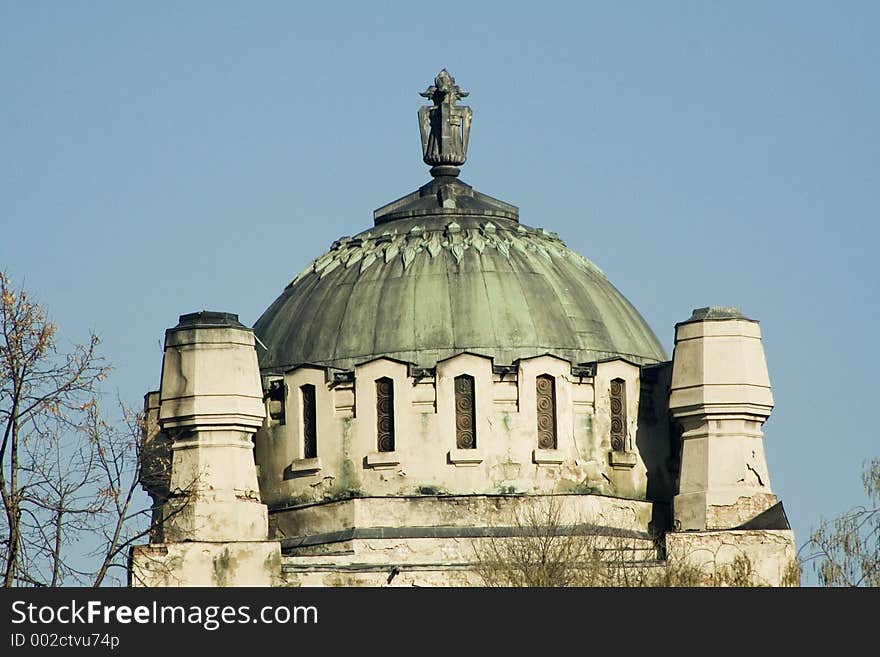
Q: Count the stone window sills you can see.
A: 5